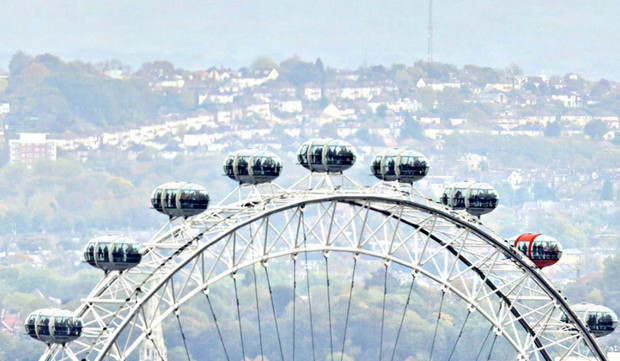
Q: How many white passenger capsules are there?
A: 8